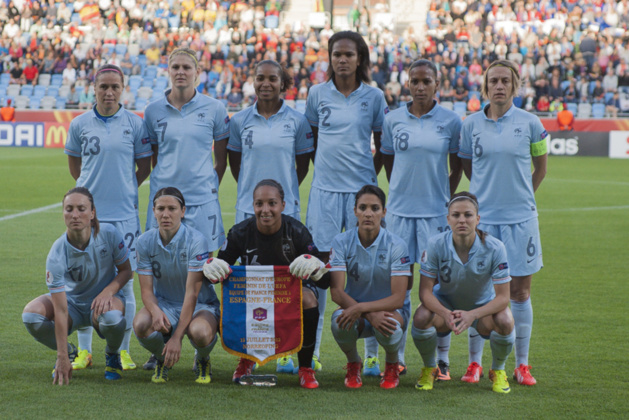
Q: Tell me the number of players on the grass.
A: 11